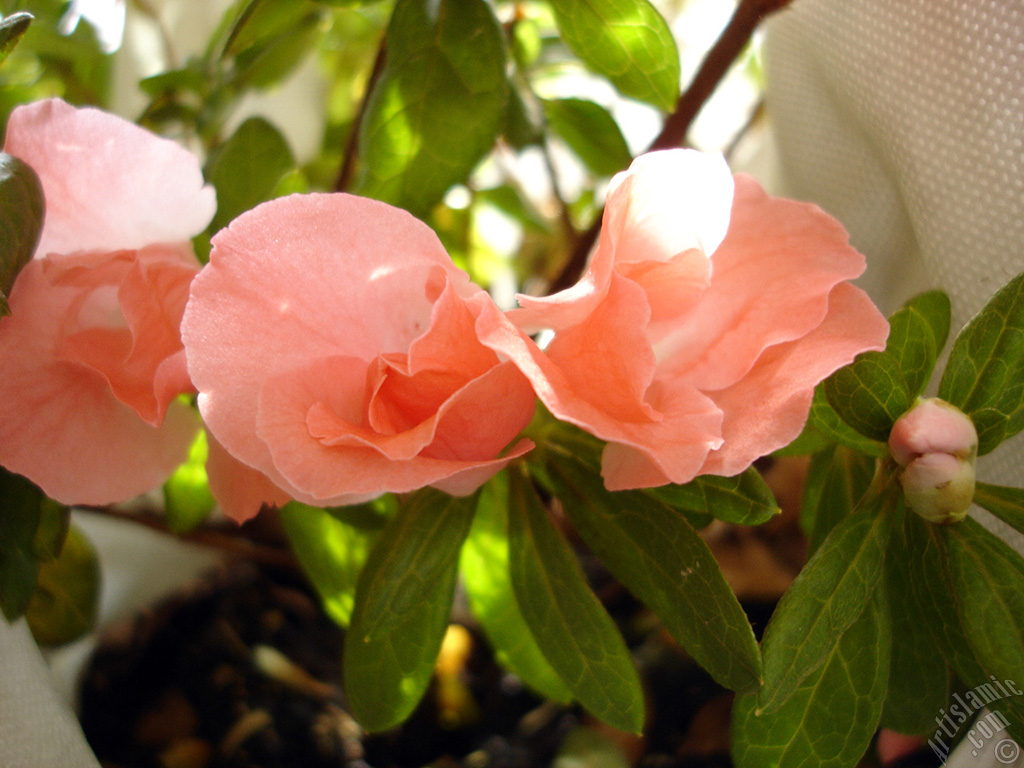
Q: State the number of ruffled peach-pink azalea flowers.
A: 3